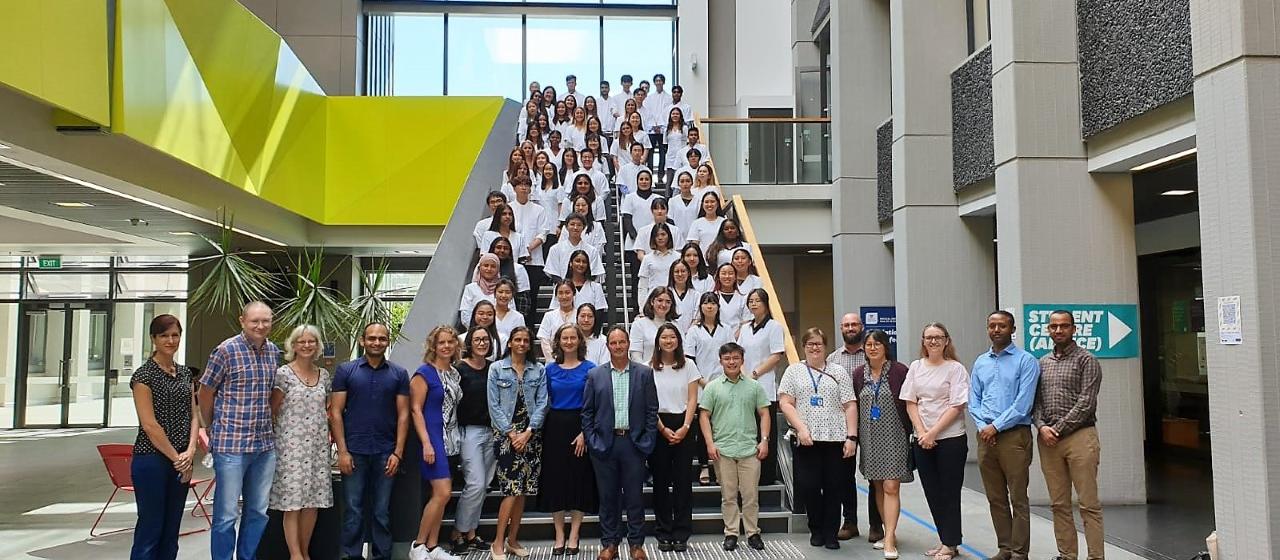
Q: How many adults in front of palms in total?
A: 3